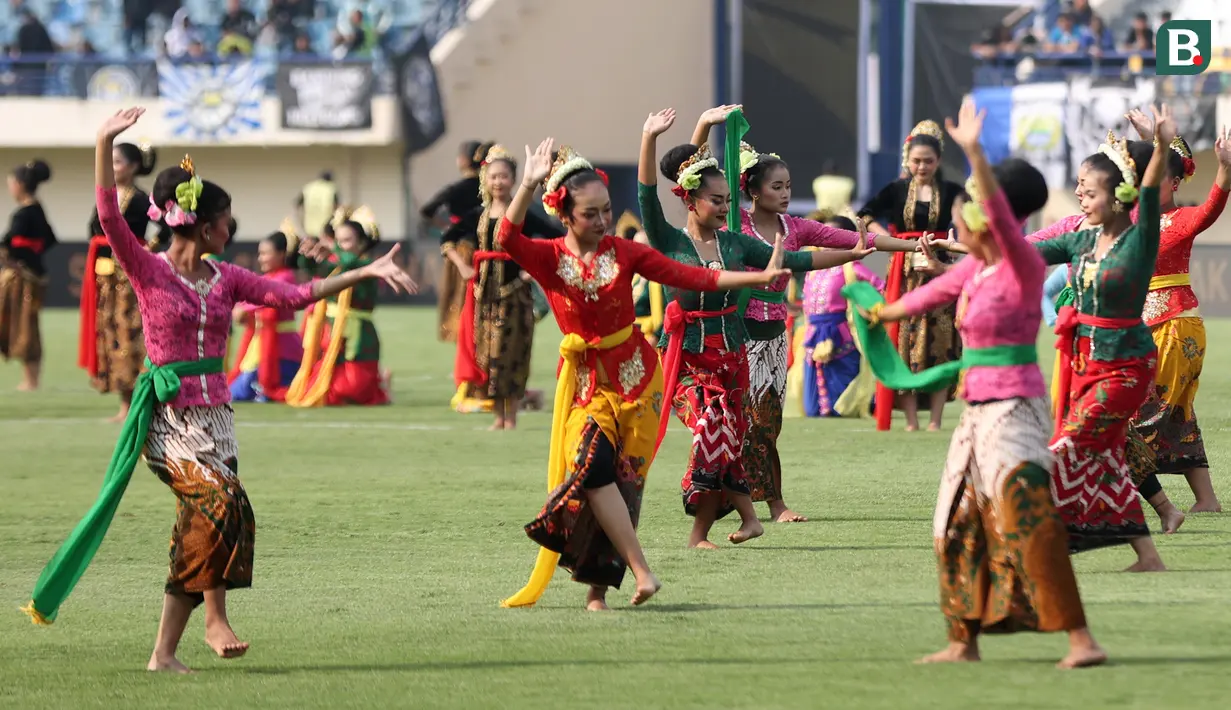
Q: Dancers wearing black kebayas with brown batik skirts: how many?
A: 5